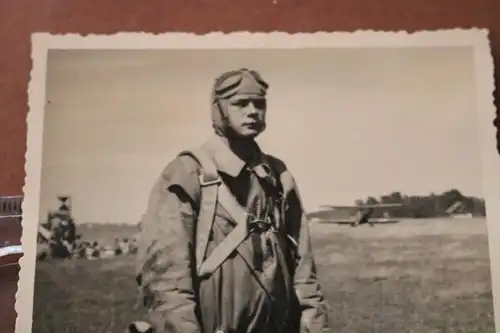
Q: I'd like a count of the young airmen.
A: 1